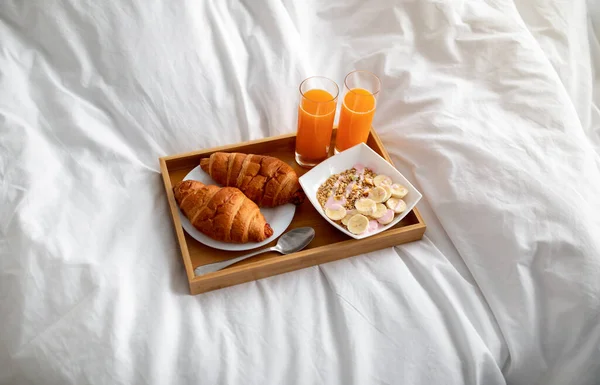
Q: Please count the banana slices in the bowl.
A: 11